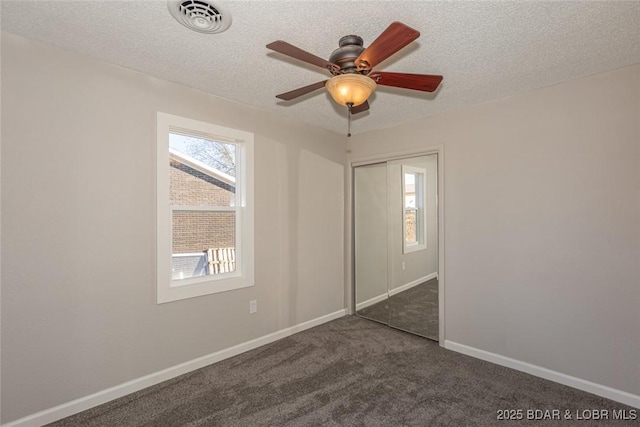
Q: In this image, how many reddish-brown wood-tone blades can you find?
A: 5